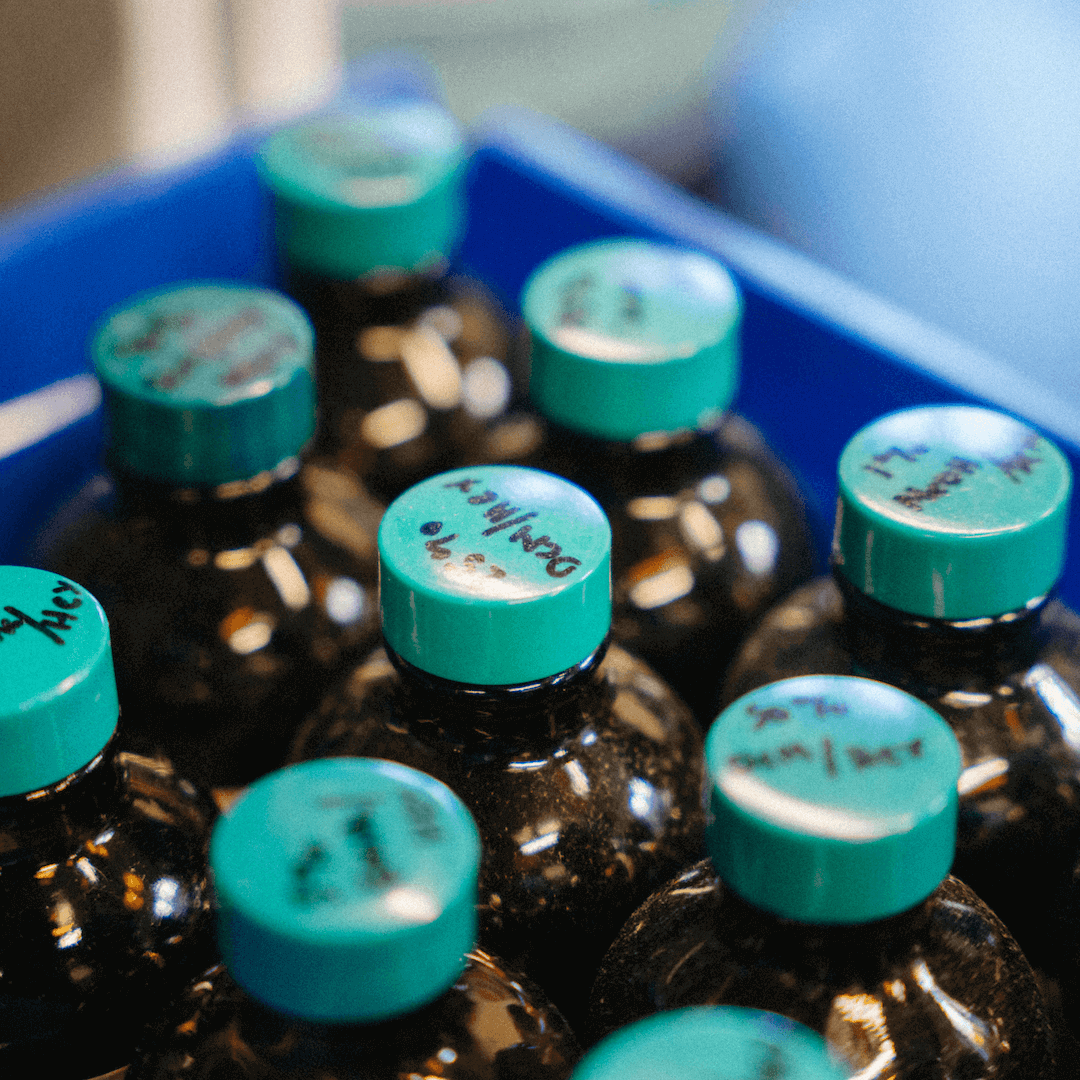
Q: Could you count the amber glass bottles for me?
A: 9